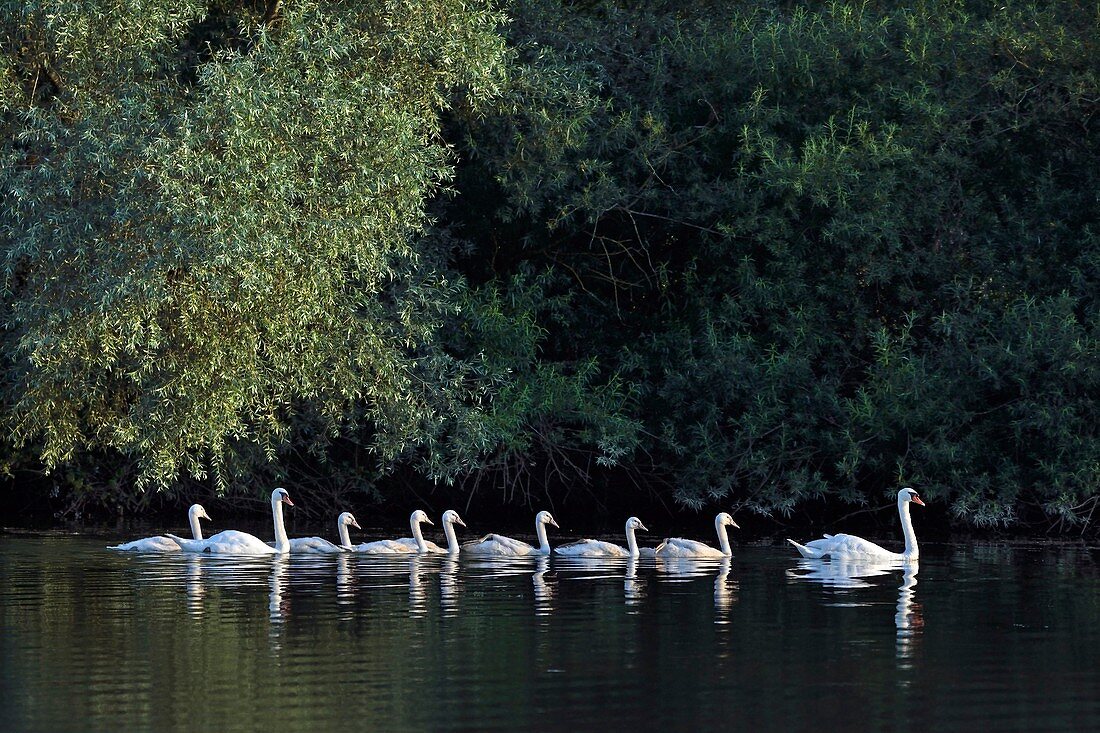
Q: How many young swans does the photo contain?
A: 7